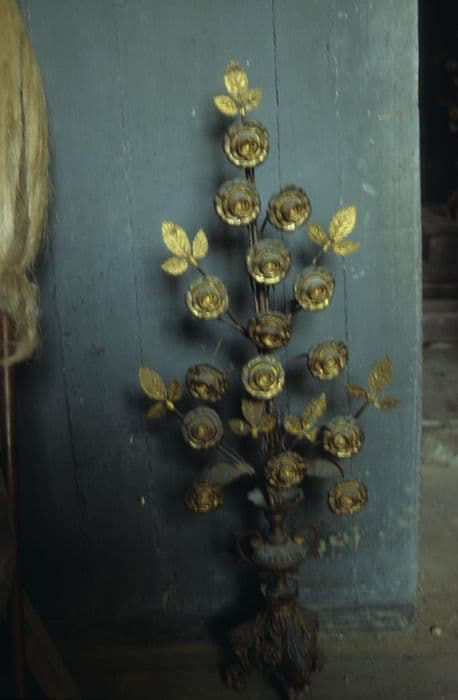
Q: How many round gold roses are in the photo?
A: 15